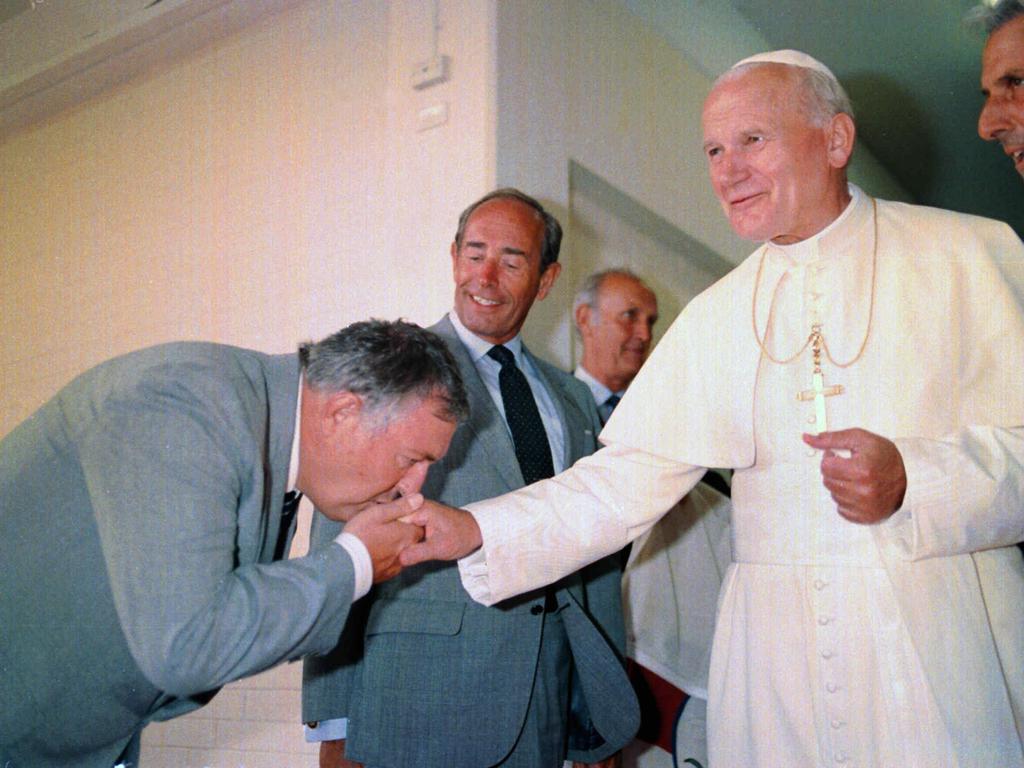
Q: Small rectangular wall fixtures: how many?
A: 2